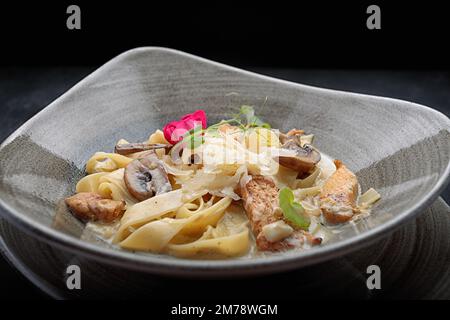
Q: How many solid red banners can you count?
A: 0